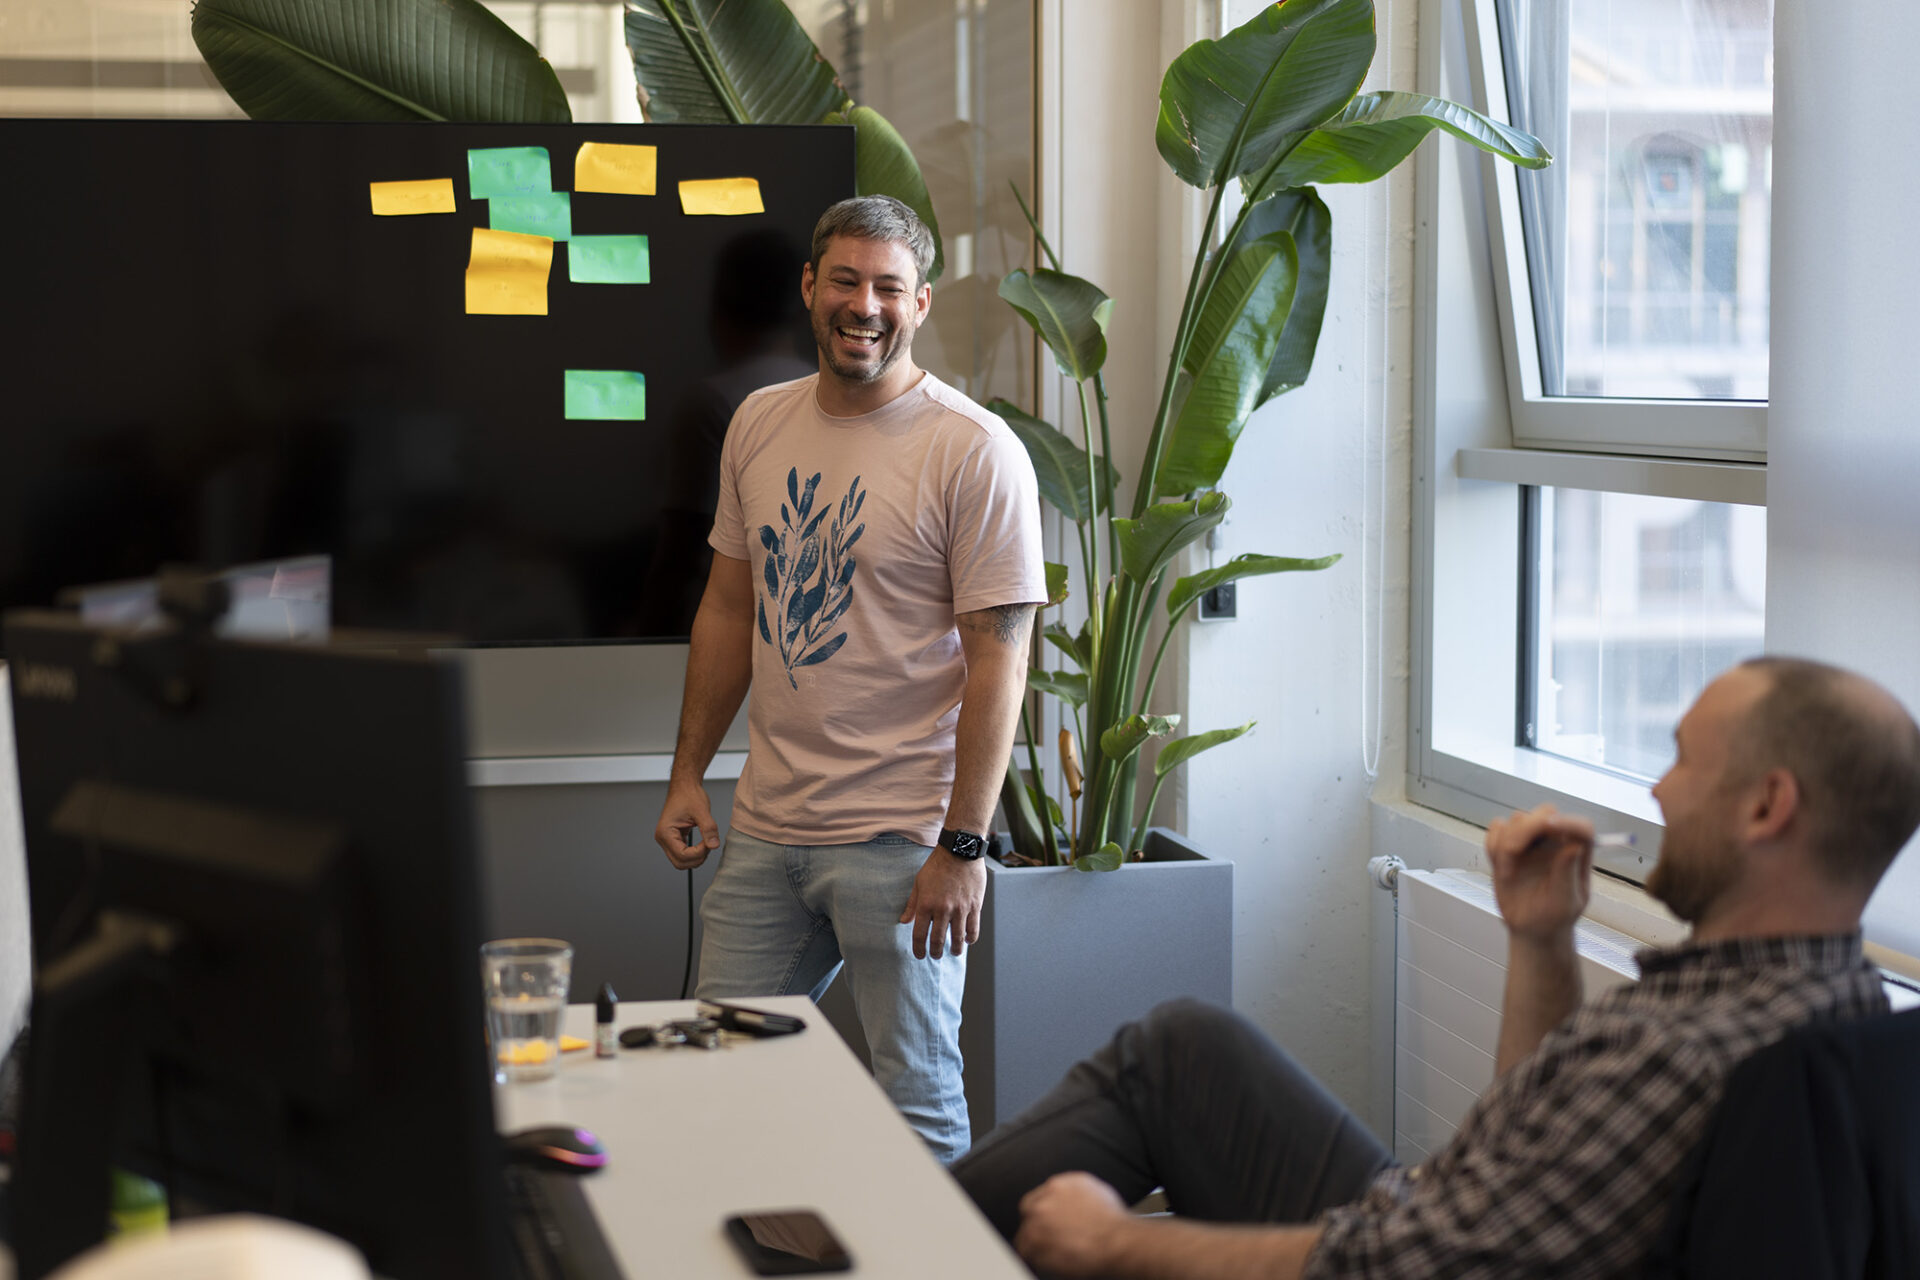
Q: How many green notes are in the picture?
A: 4